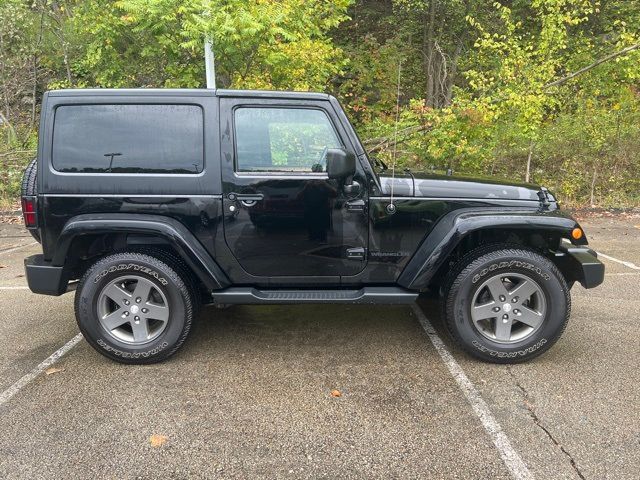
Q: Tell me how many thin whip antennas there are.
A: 1